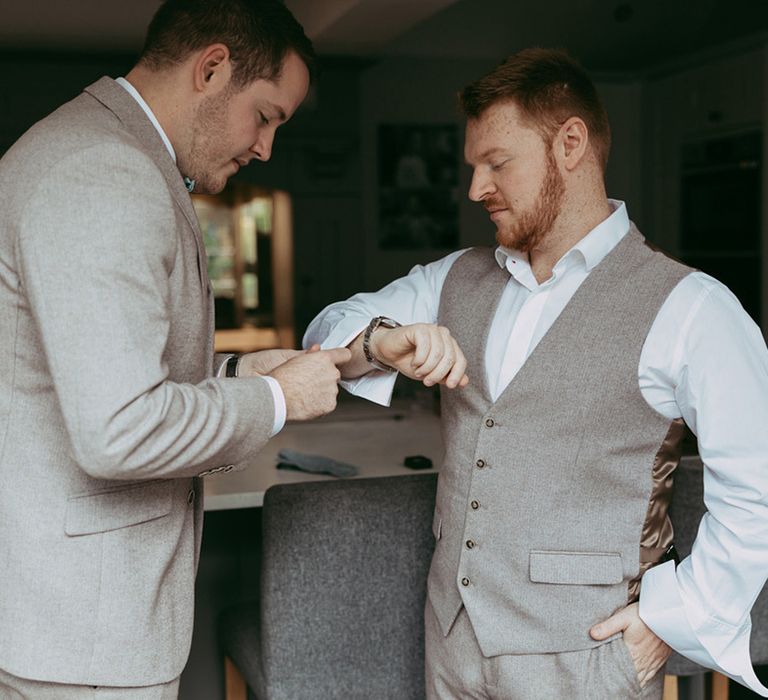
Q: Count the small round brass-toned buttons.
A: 5